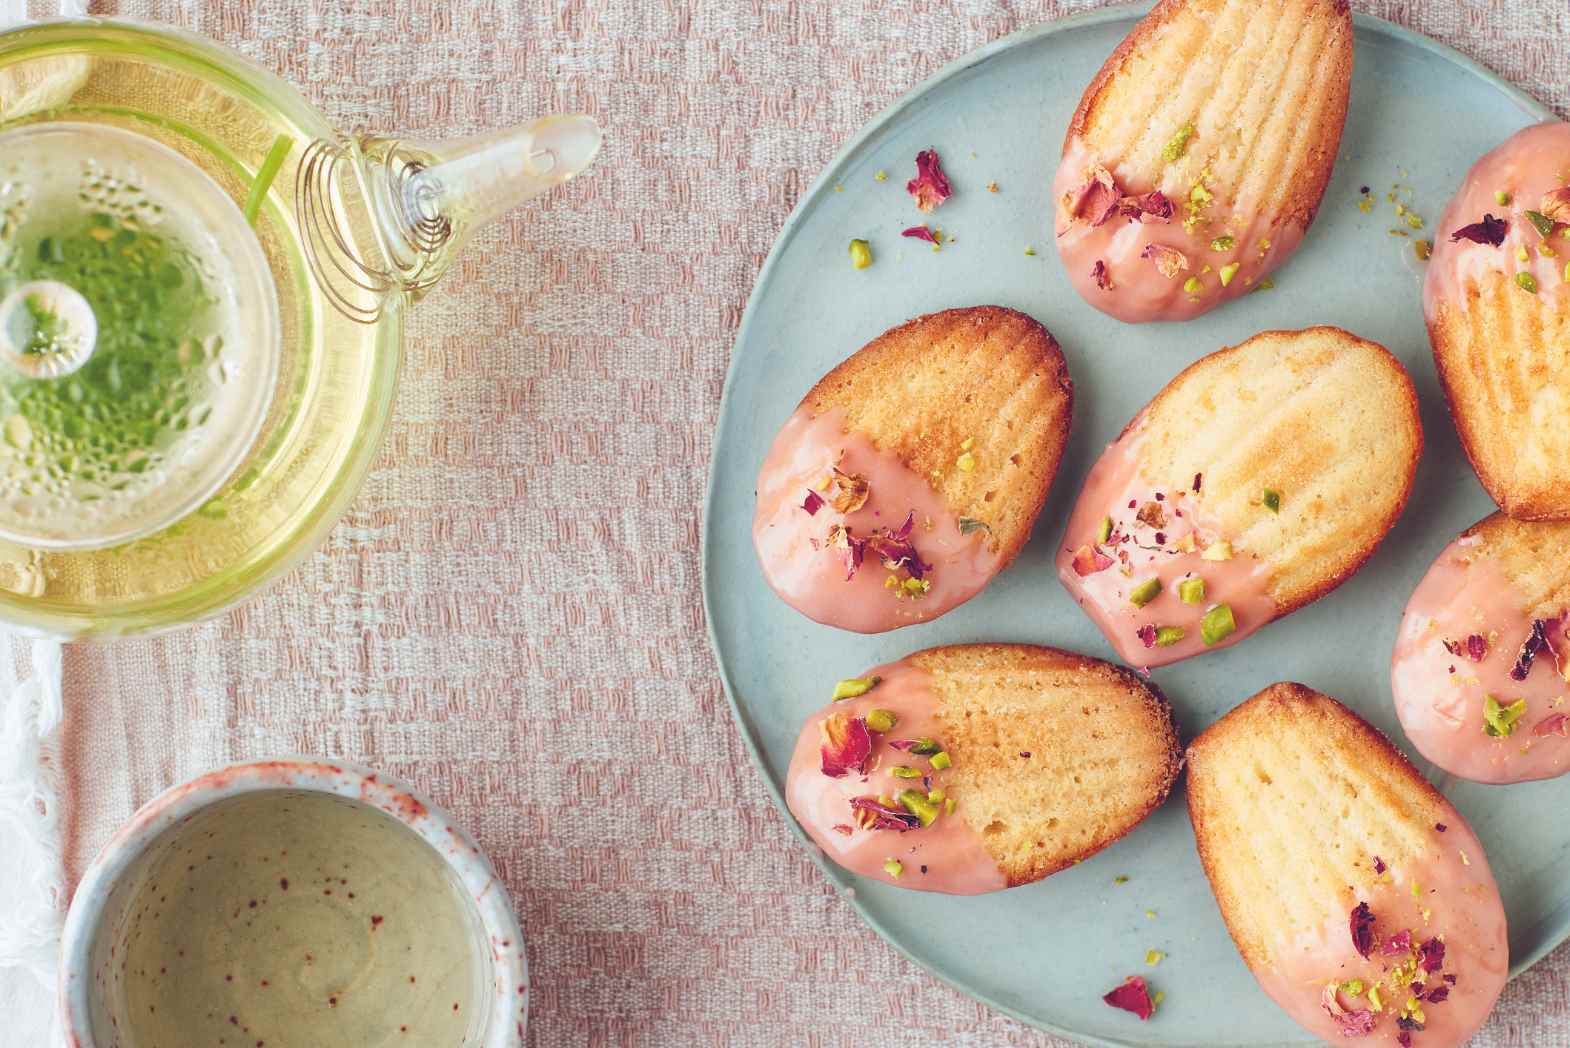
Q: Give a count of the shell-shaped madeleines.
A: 7